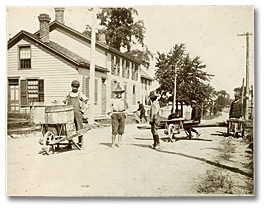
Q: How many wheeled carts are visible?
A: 3